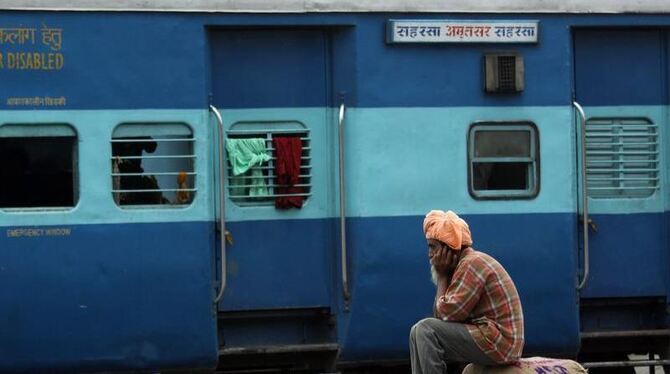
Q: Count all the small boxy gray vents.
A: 1